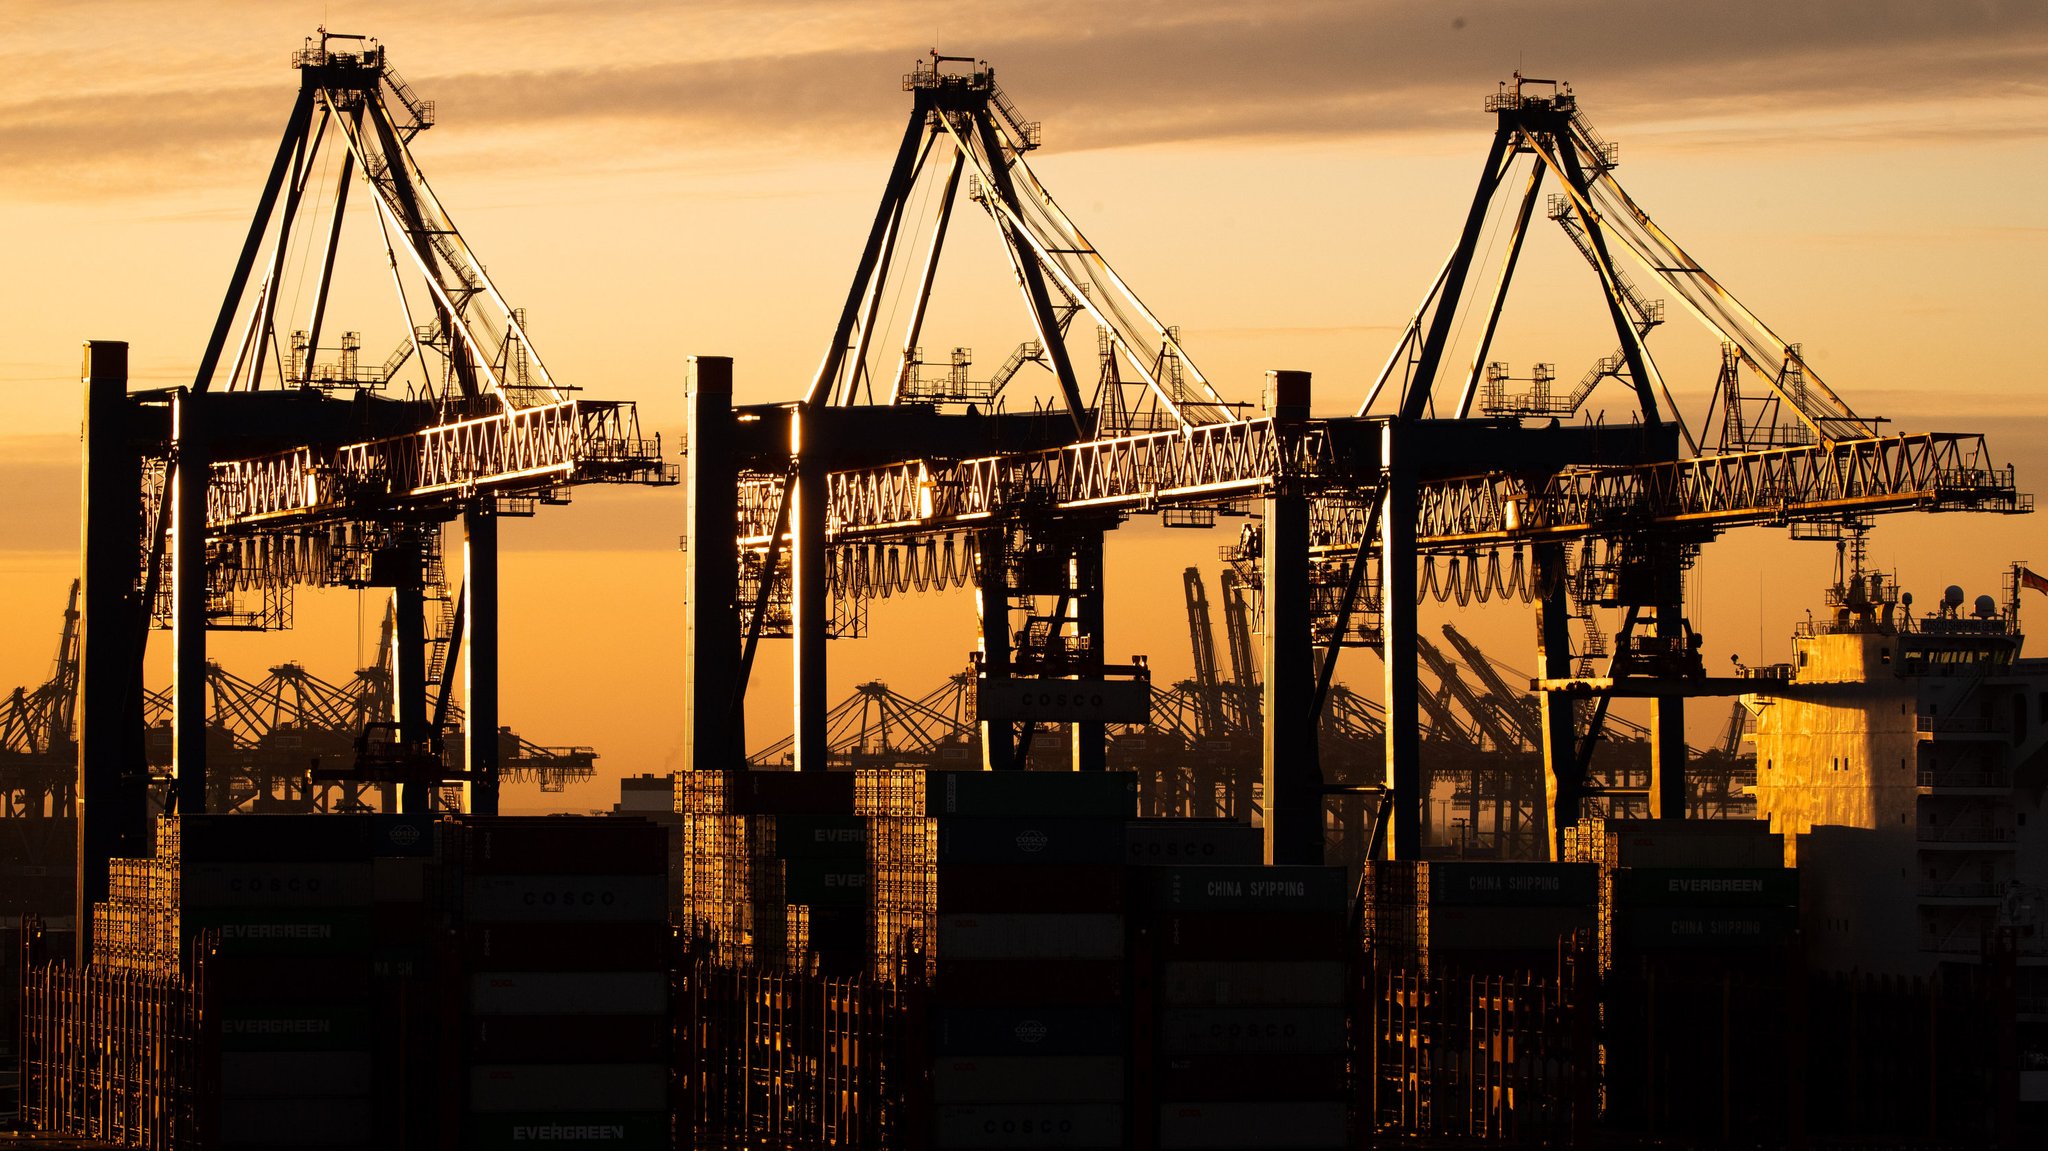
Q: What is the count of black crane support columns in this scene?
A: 12